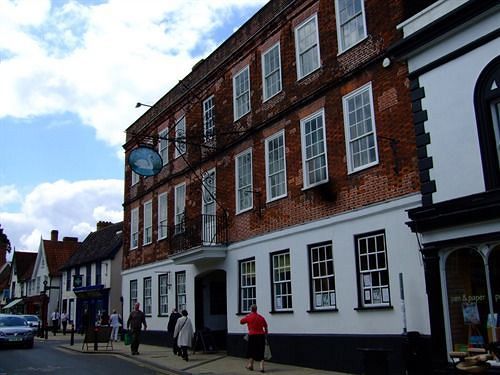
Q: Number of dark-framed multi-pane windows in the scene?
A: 8